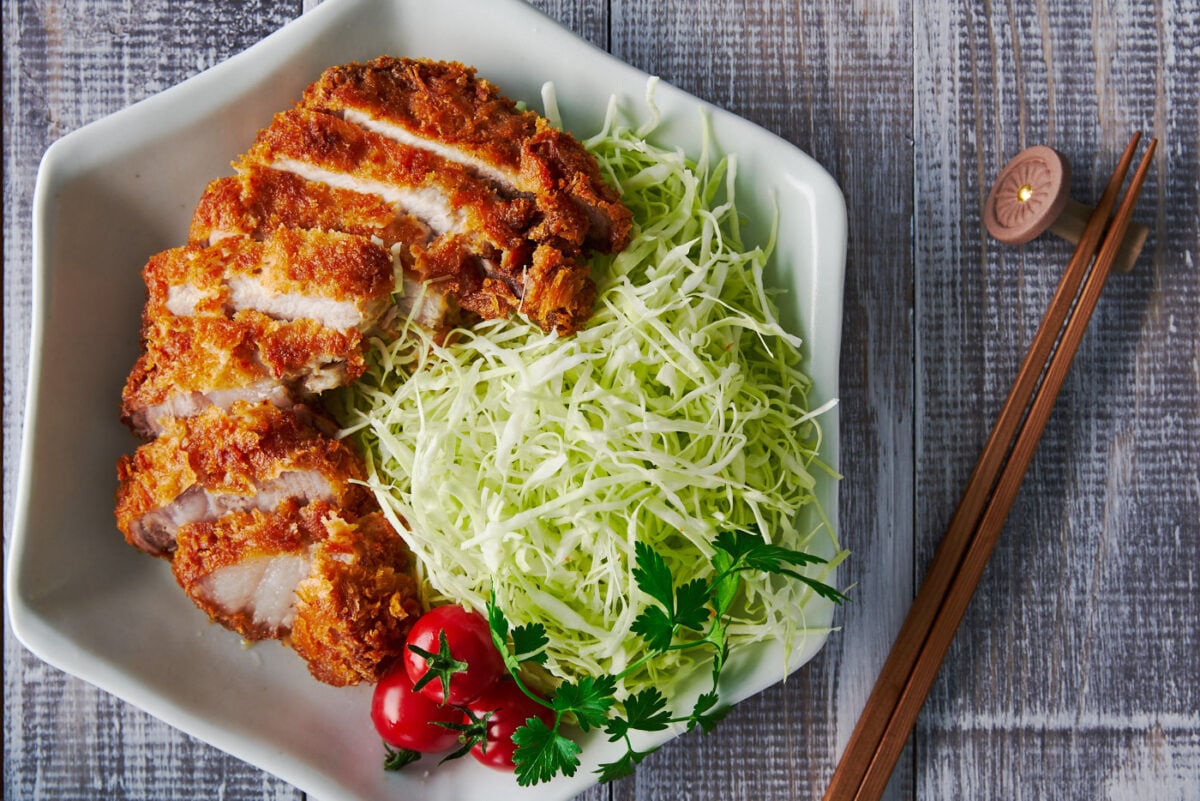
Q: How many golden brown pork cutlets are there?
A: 7